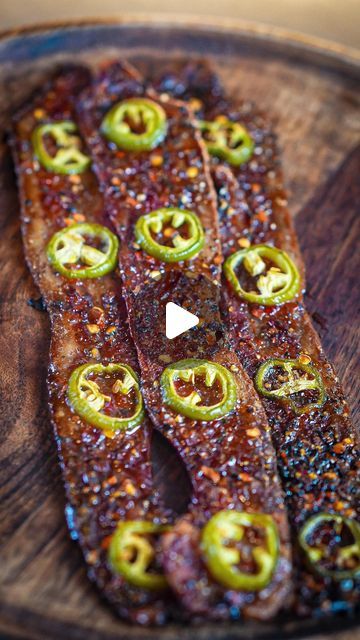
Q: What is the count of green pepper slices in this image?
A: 12